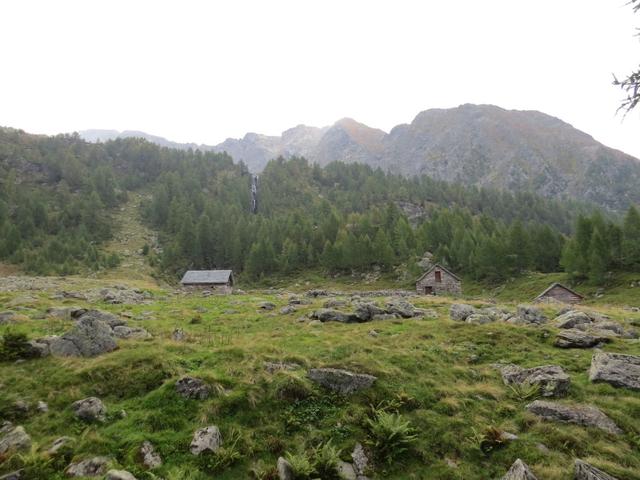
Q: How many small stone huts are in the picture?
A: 3